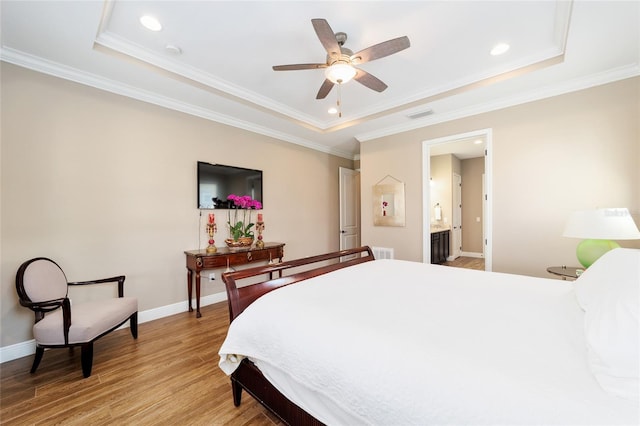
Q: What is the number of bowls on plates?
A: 0